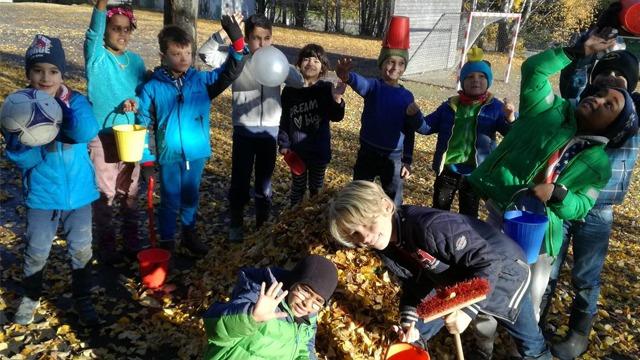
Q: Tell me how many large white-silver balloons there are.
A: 1